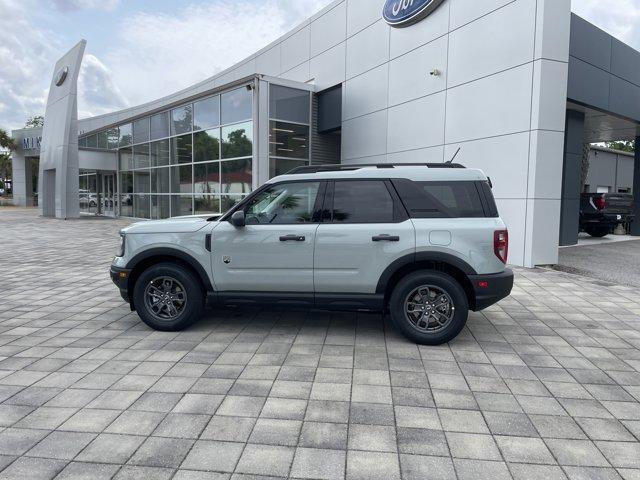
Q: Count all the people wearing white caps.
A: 0